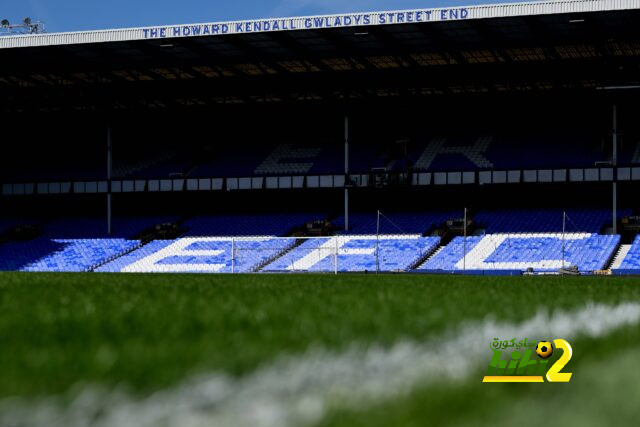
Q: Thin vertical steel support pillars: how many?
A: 3